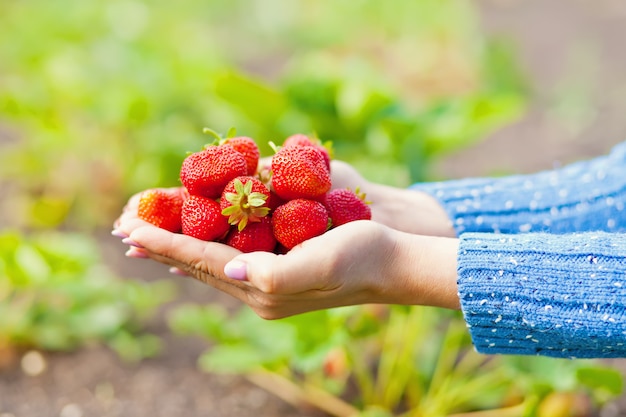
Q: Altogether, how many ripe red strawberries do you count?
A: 10